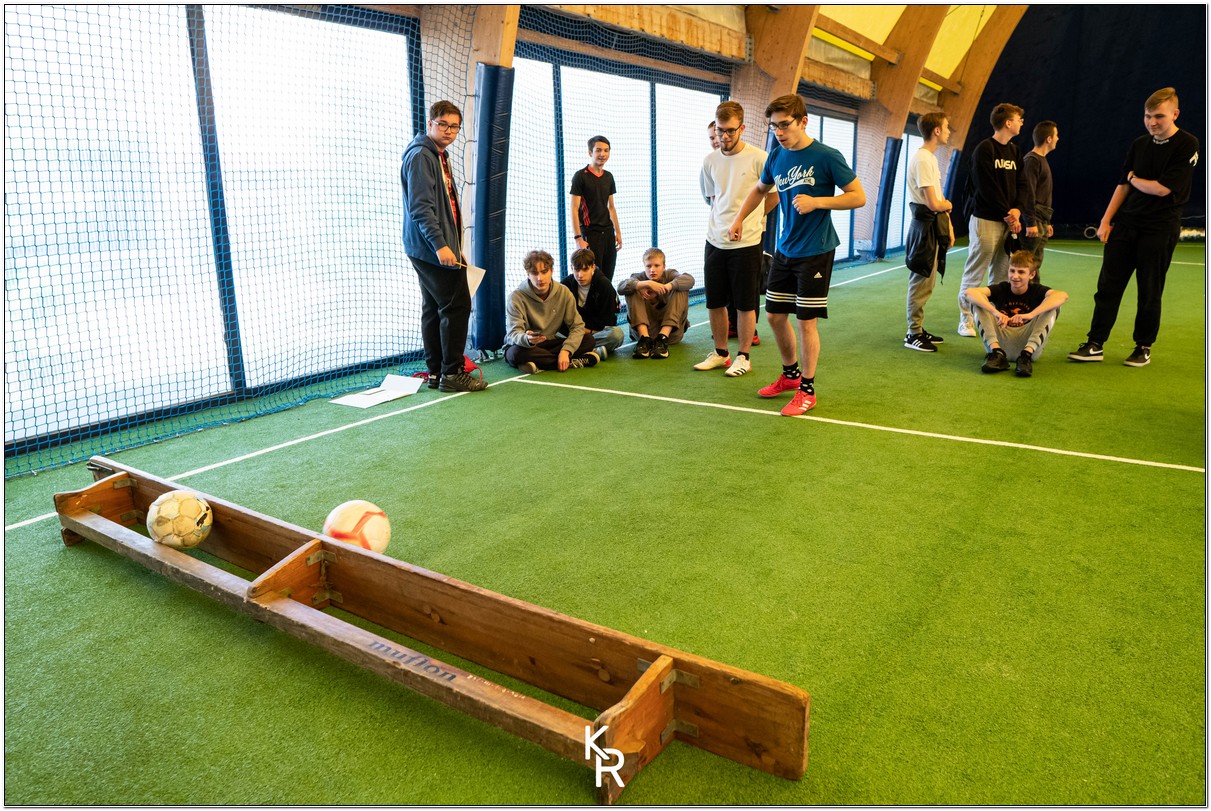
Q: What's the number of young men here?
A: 13